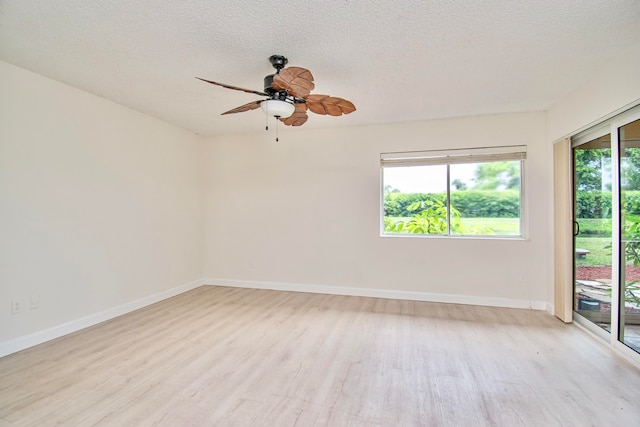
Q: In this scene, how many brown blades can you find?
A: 5